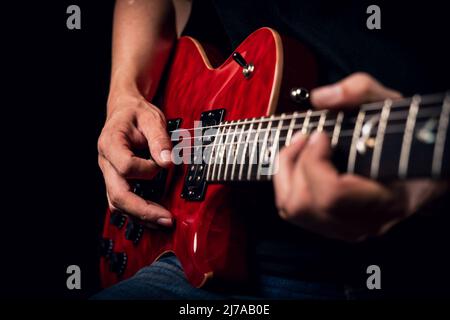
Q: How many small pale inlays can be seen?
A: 2